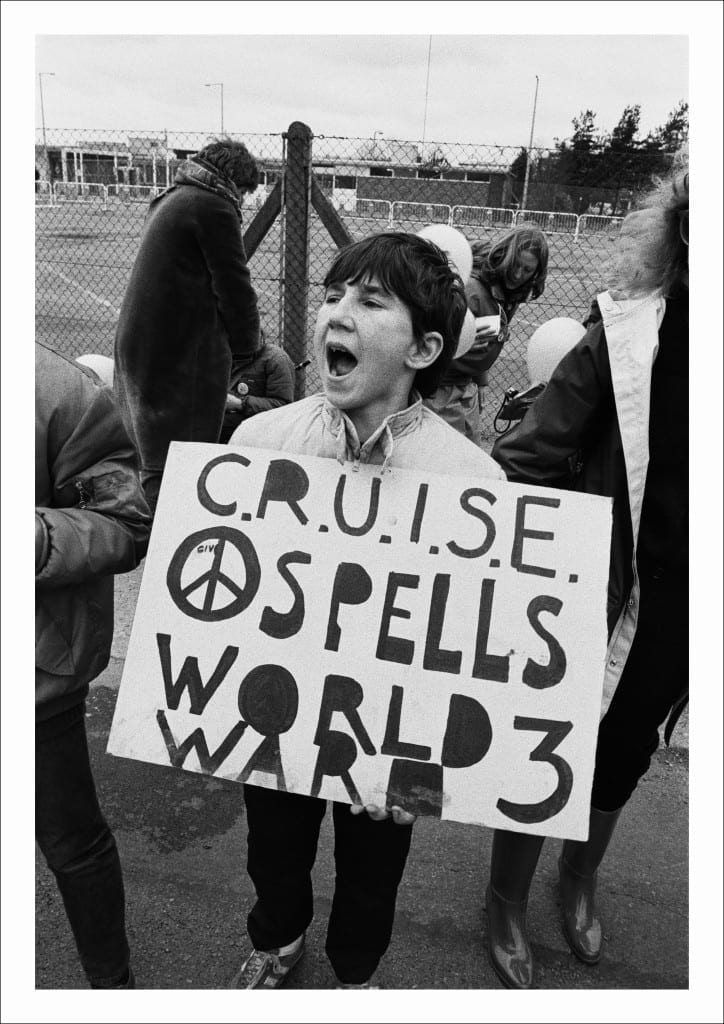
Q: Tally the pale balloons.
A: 4